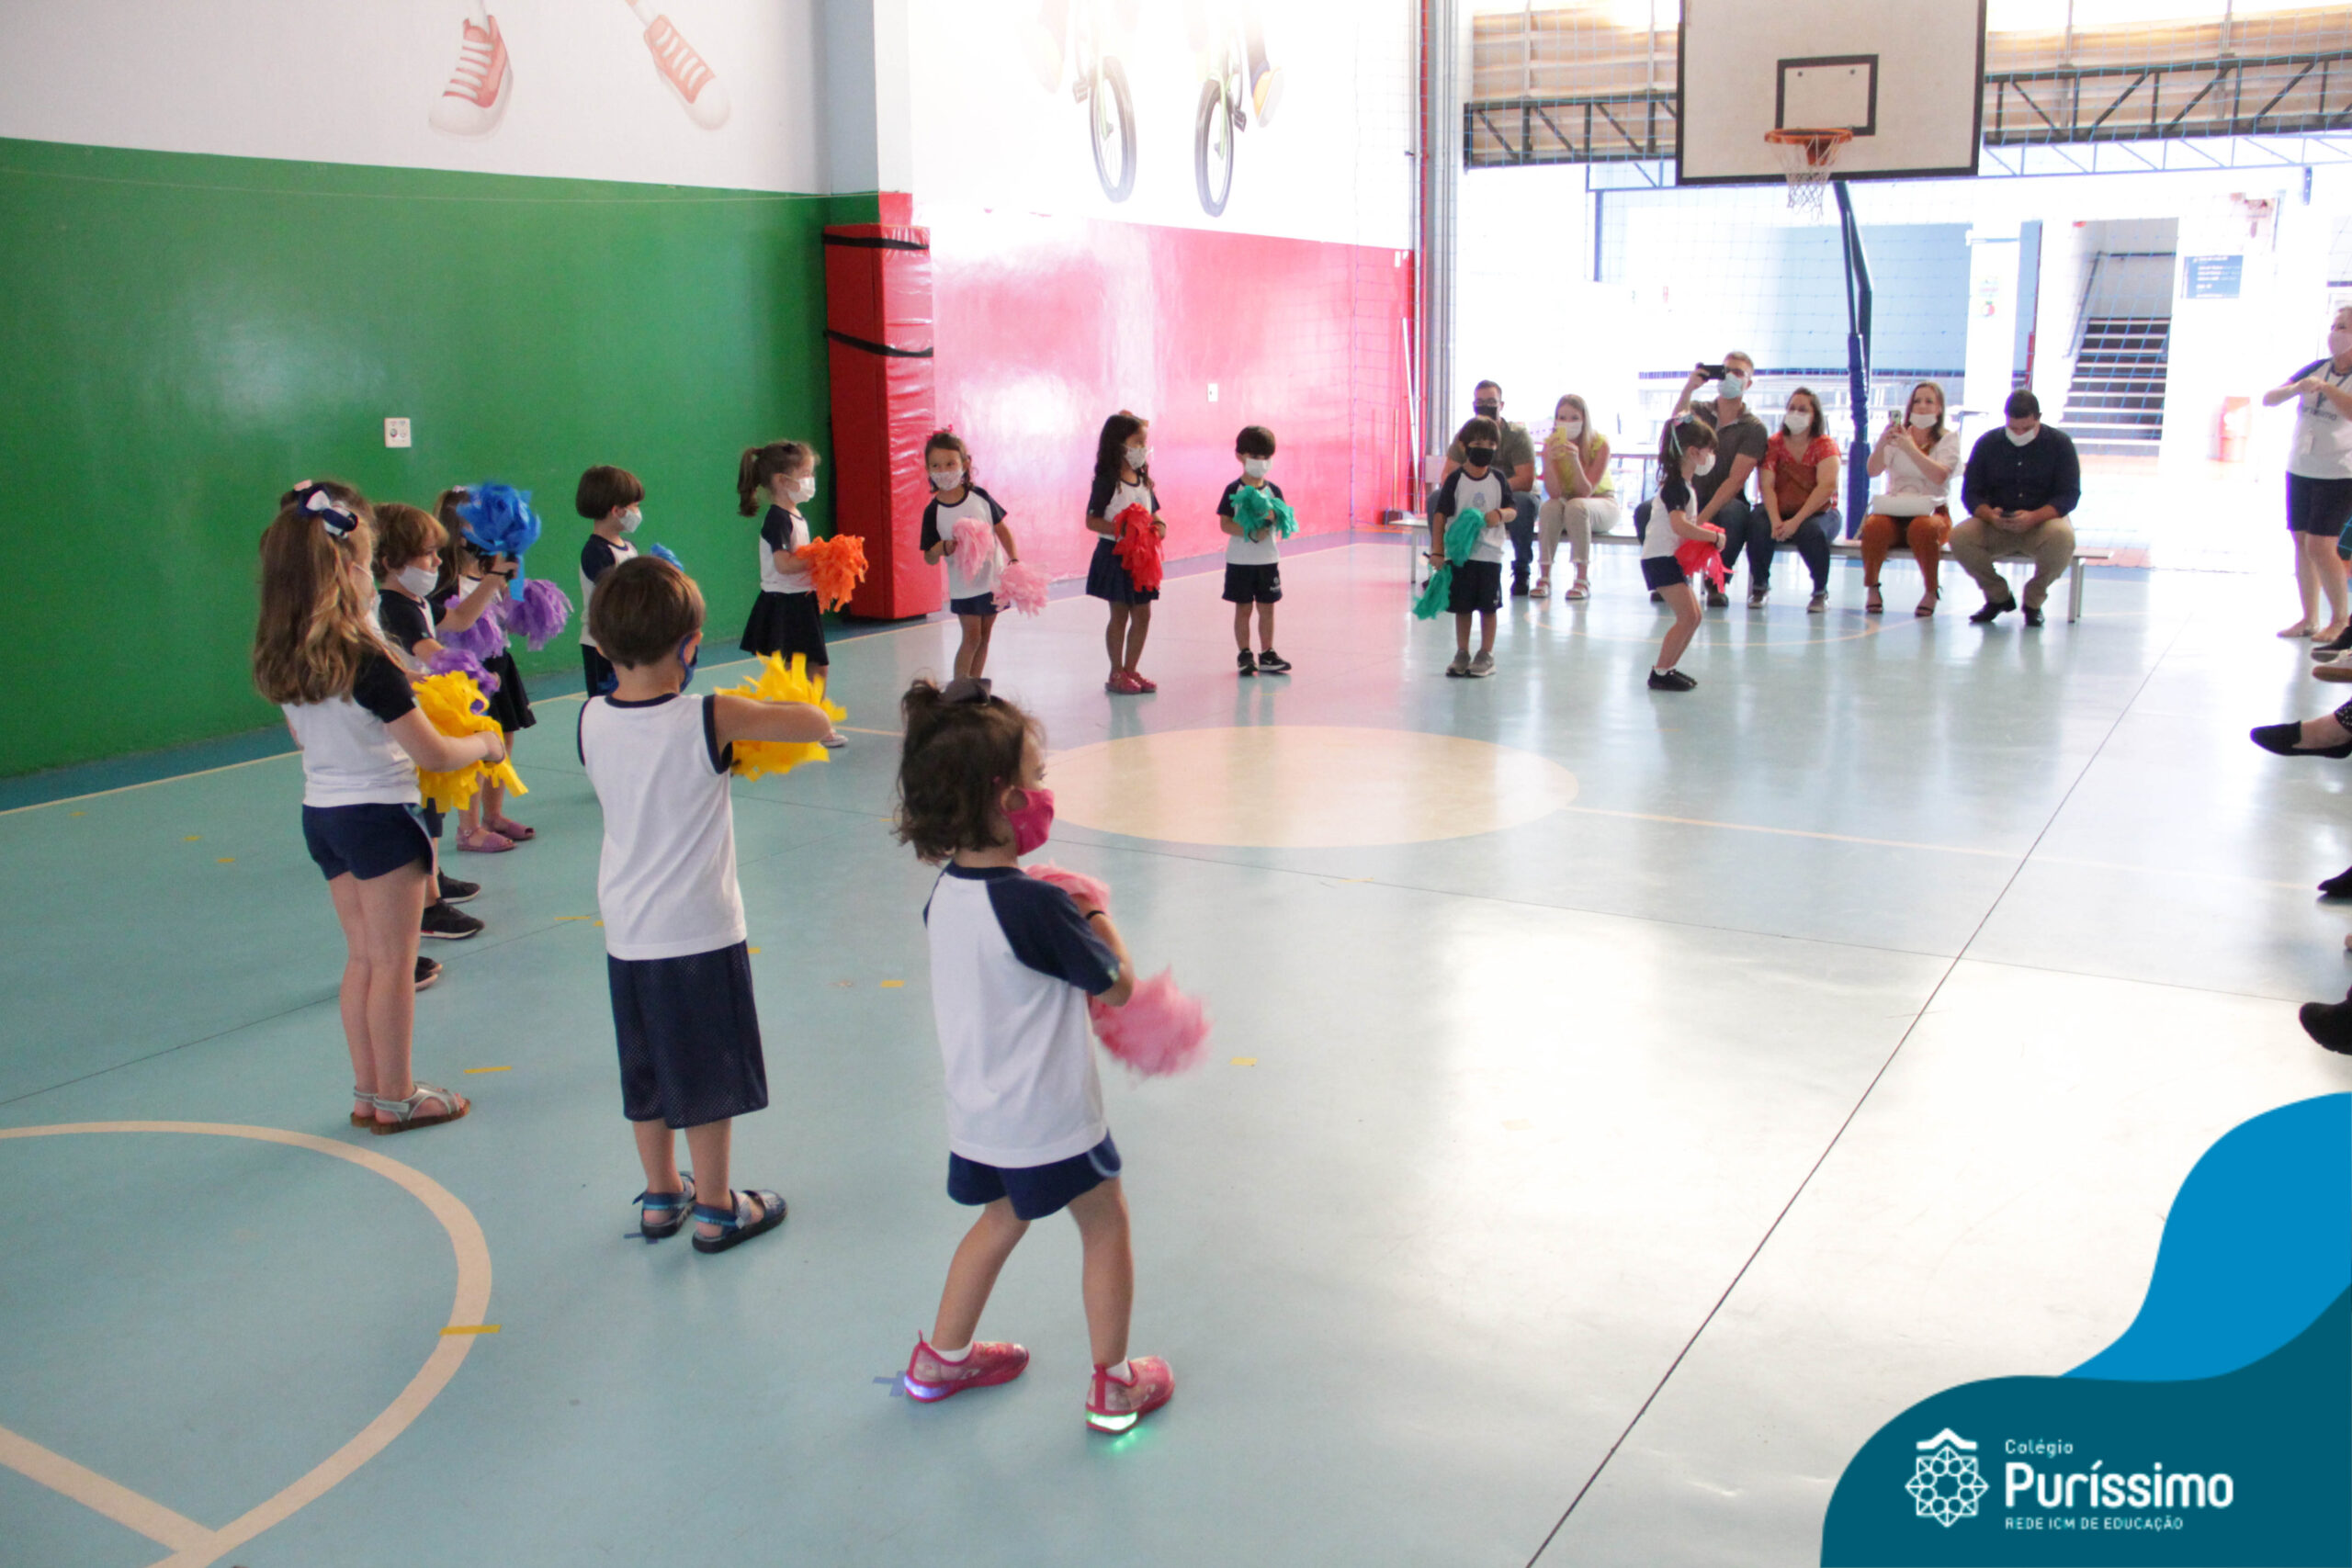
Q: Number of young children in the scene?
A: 13